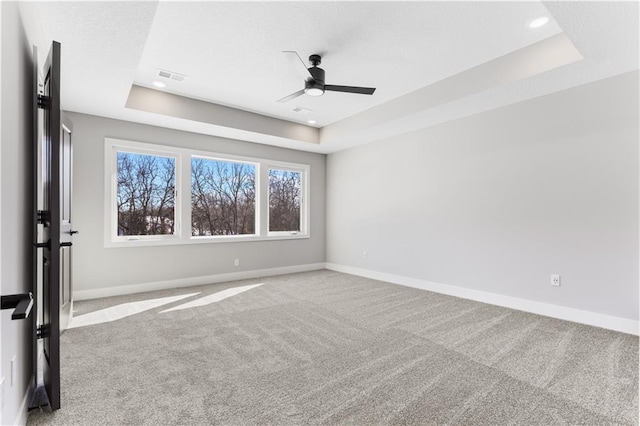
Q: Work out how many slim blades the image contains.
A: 3